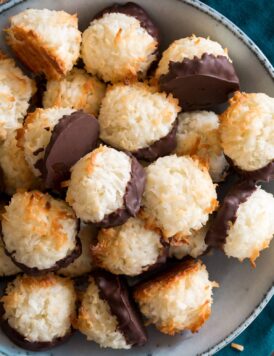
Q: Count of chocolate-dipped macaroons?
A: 11